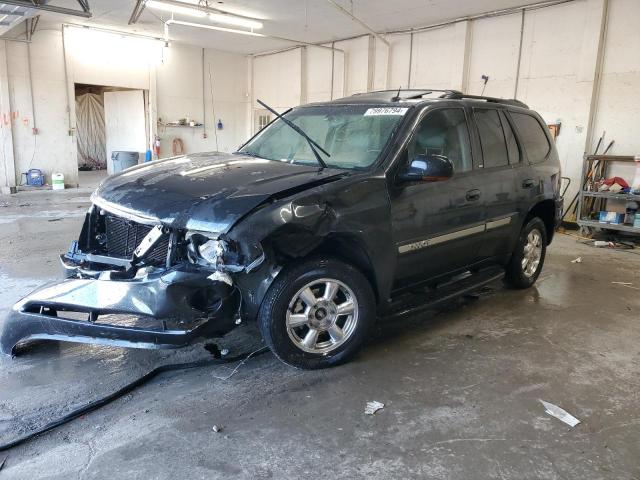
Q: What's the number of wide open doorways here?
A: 1